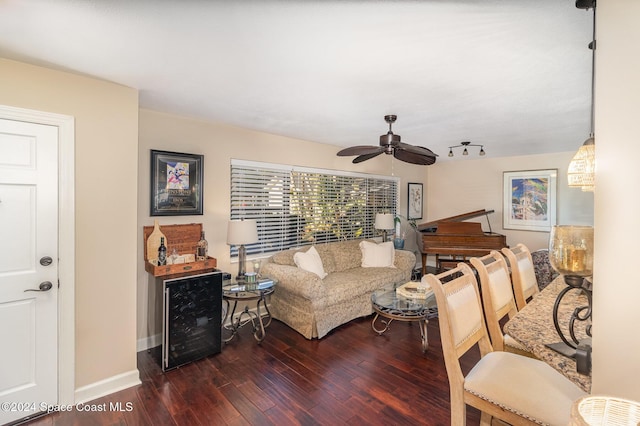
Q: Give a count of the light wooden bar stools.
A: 3